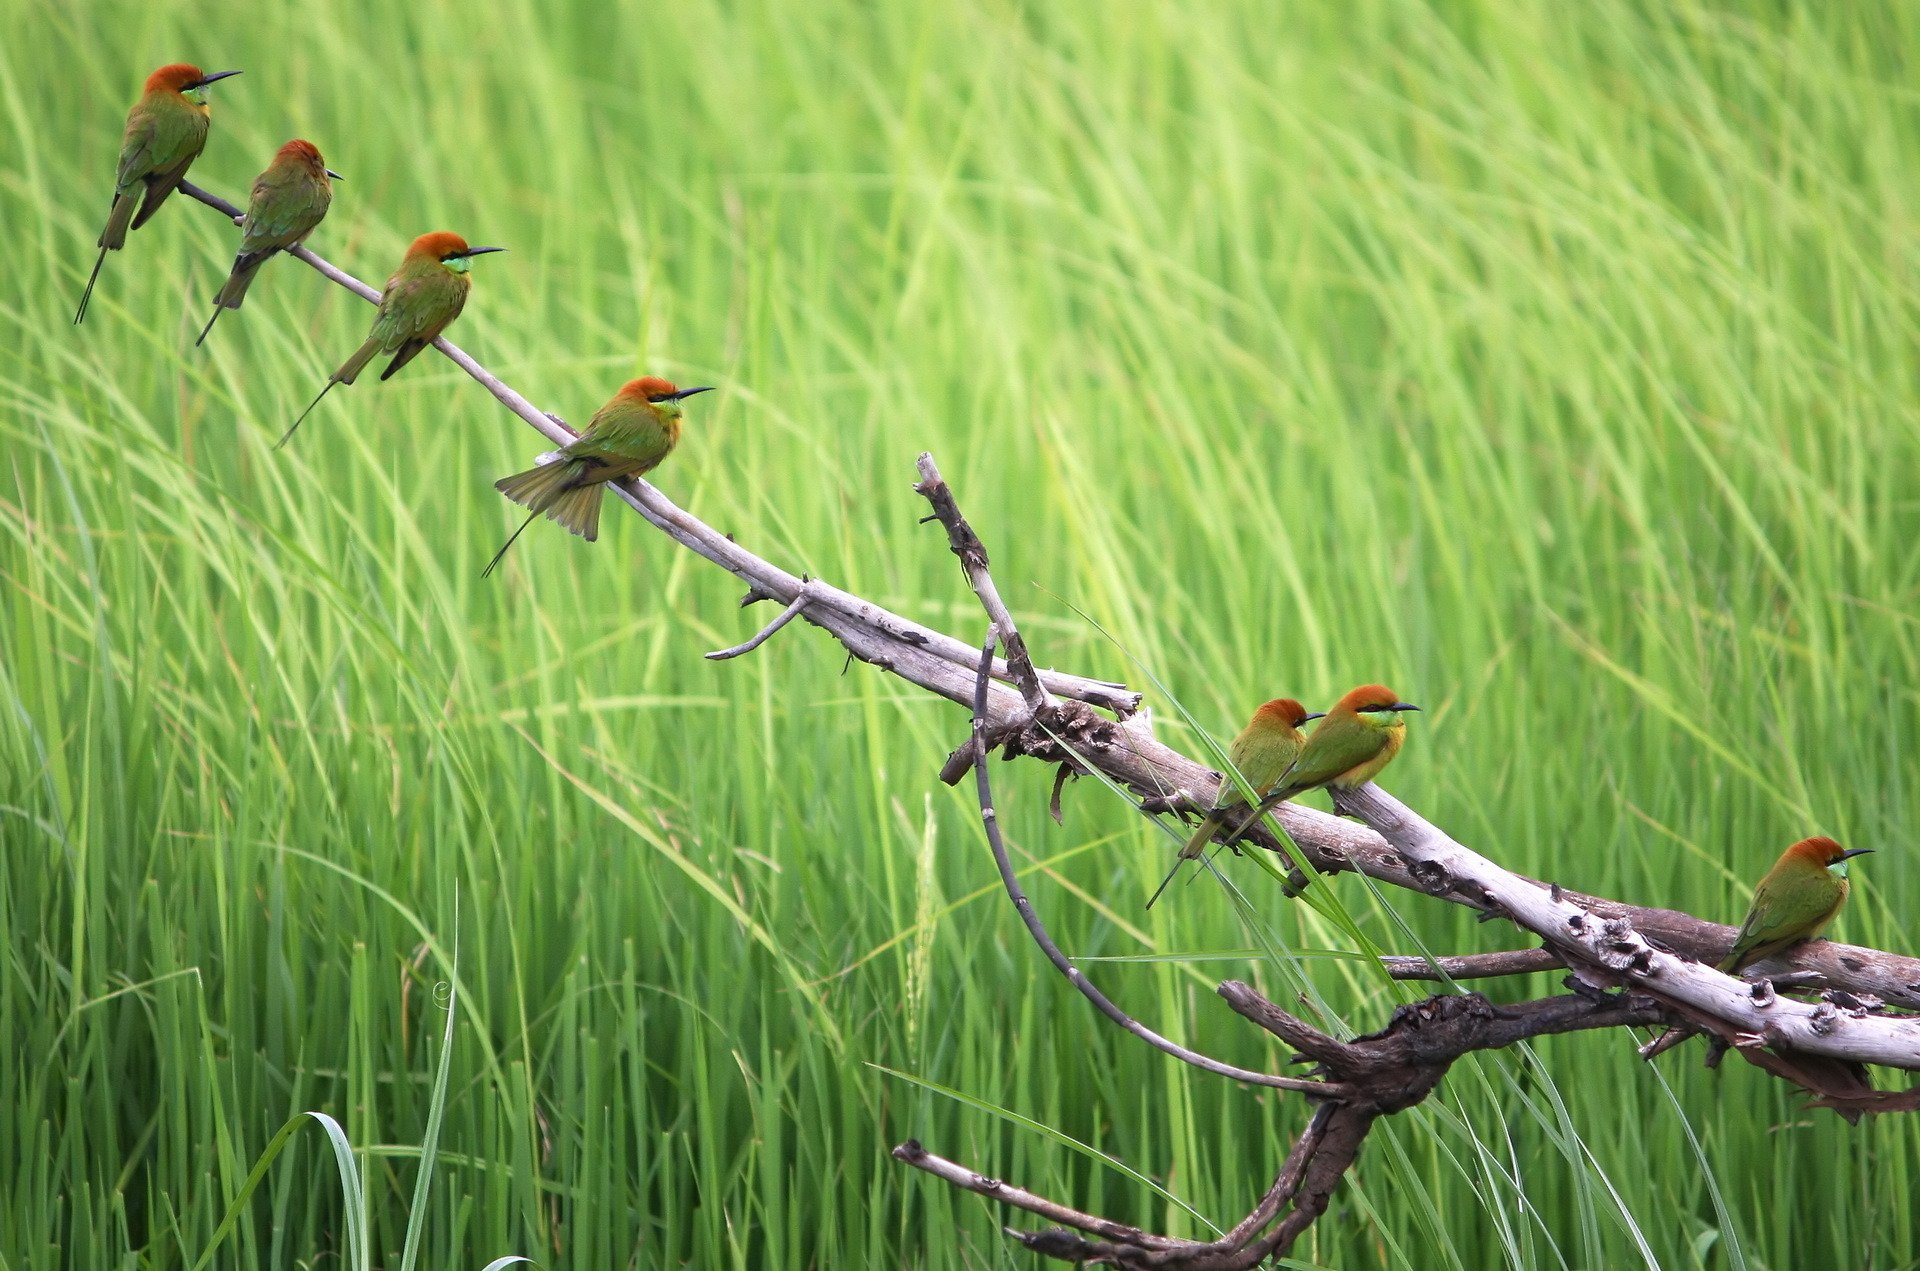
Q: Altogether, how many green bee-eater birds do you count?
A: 7